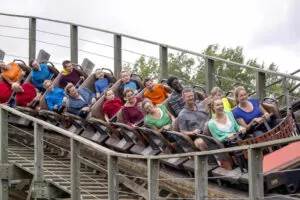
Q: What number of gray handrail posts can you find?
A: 13